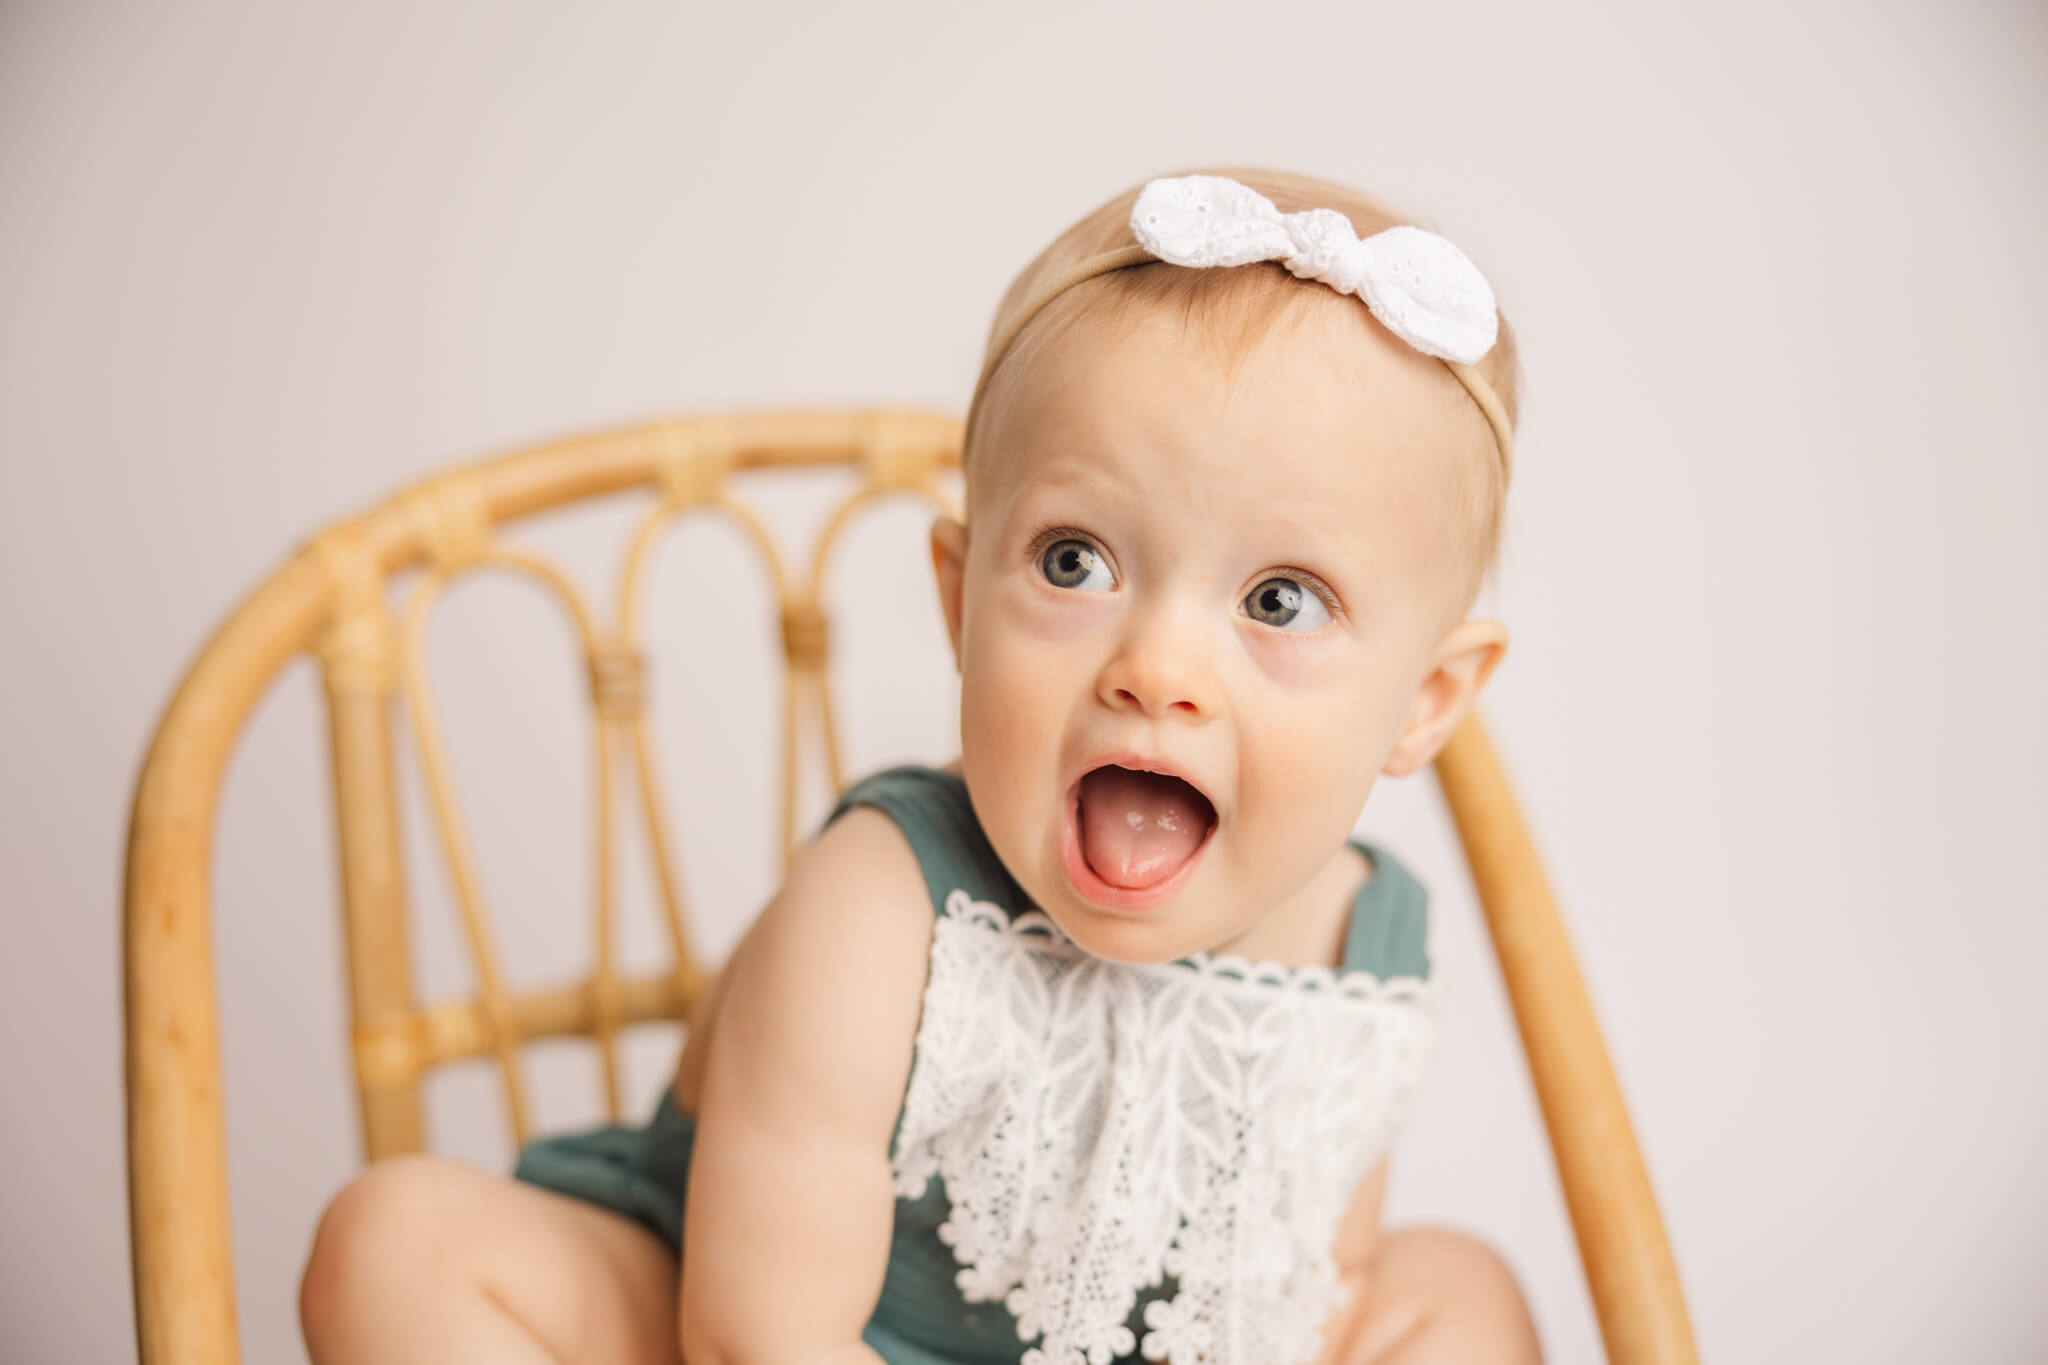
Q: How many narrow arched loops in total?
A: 3